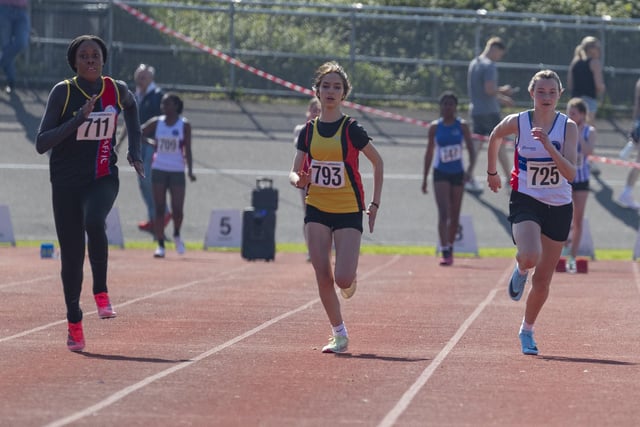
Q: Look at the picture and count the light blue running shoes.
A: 2